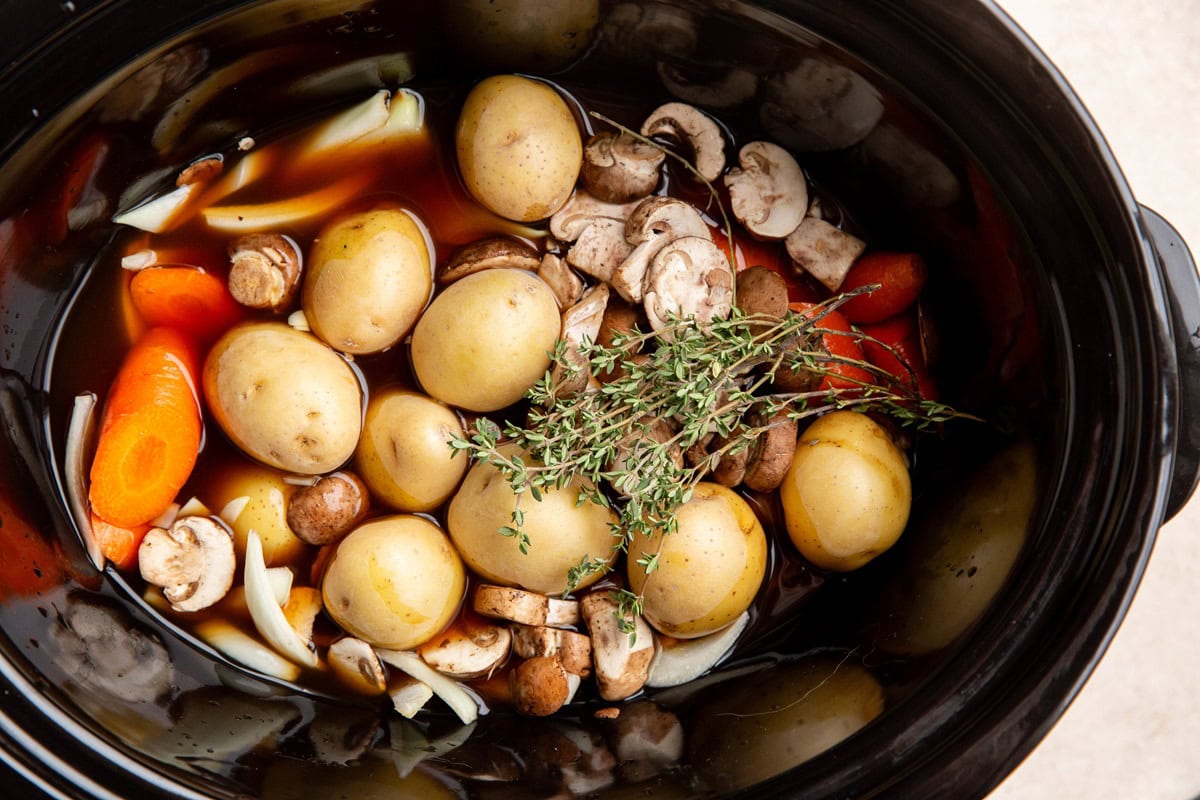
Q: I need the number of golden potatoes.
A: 10